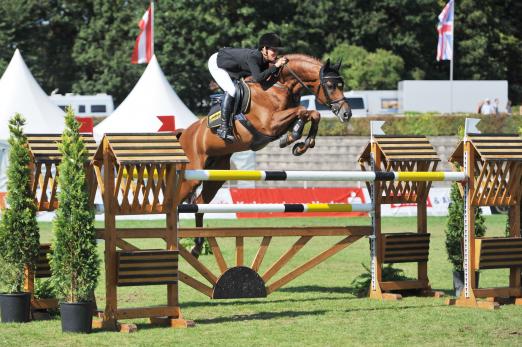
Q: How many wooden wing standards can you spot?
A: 4